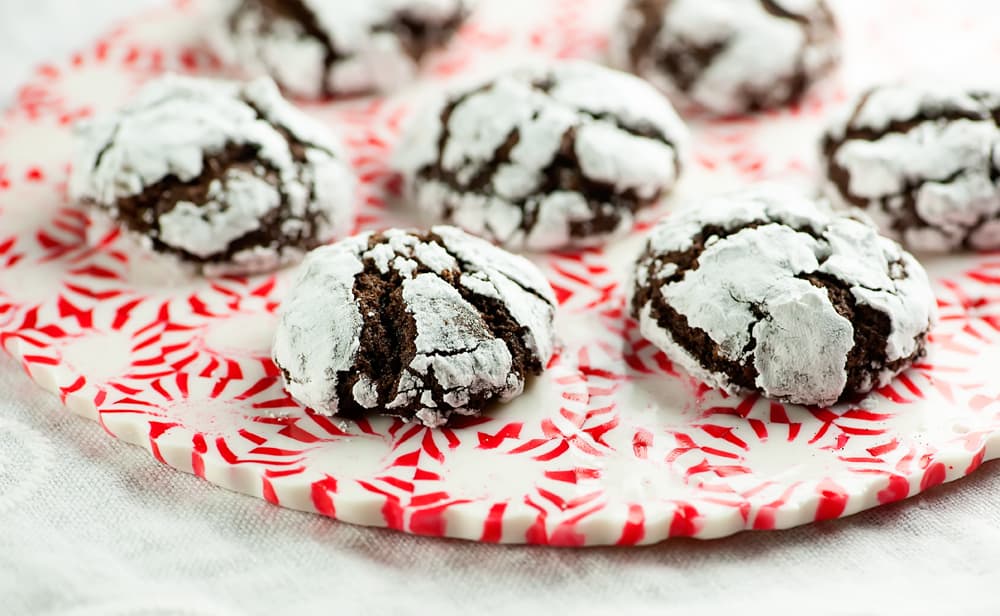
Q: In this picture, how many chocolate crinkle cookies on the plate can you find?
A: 7